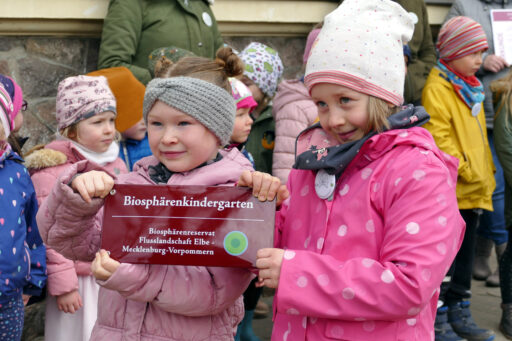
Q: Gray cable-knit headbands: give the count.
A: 1